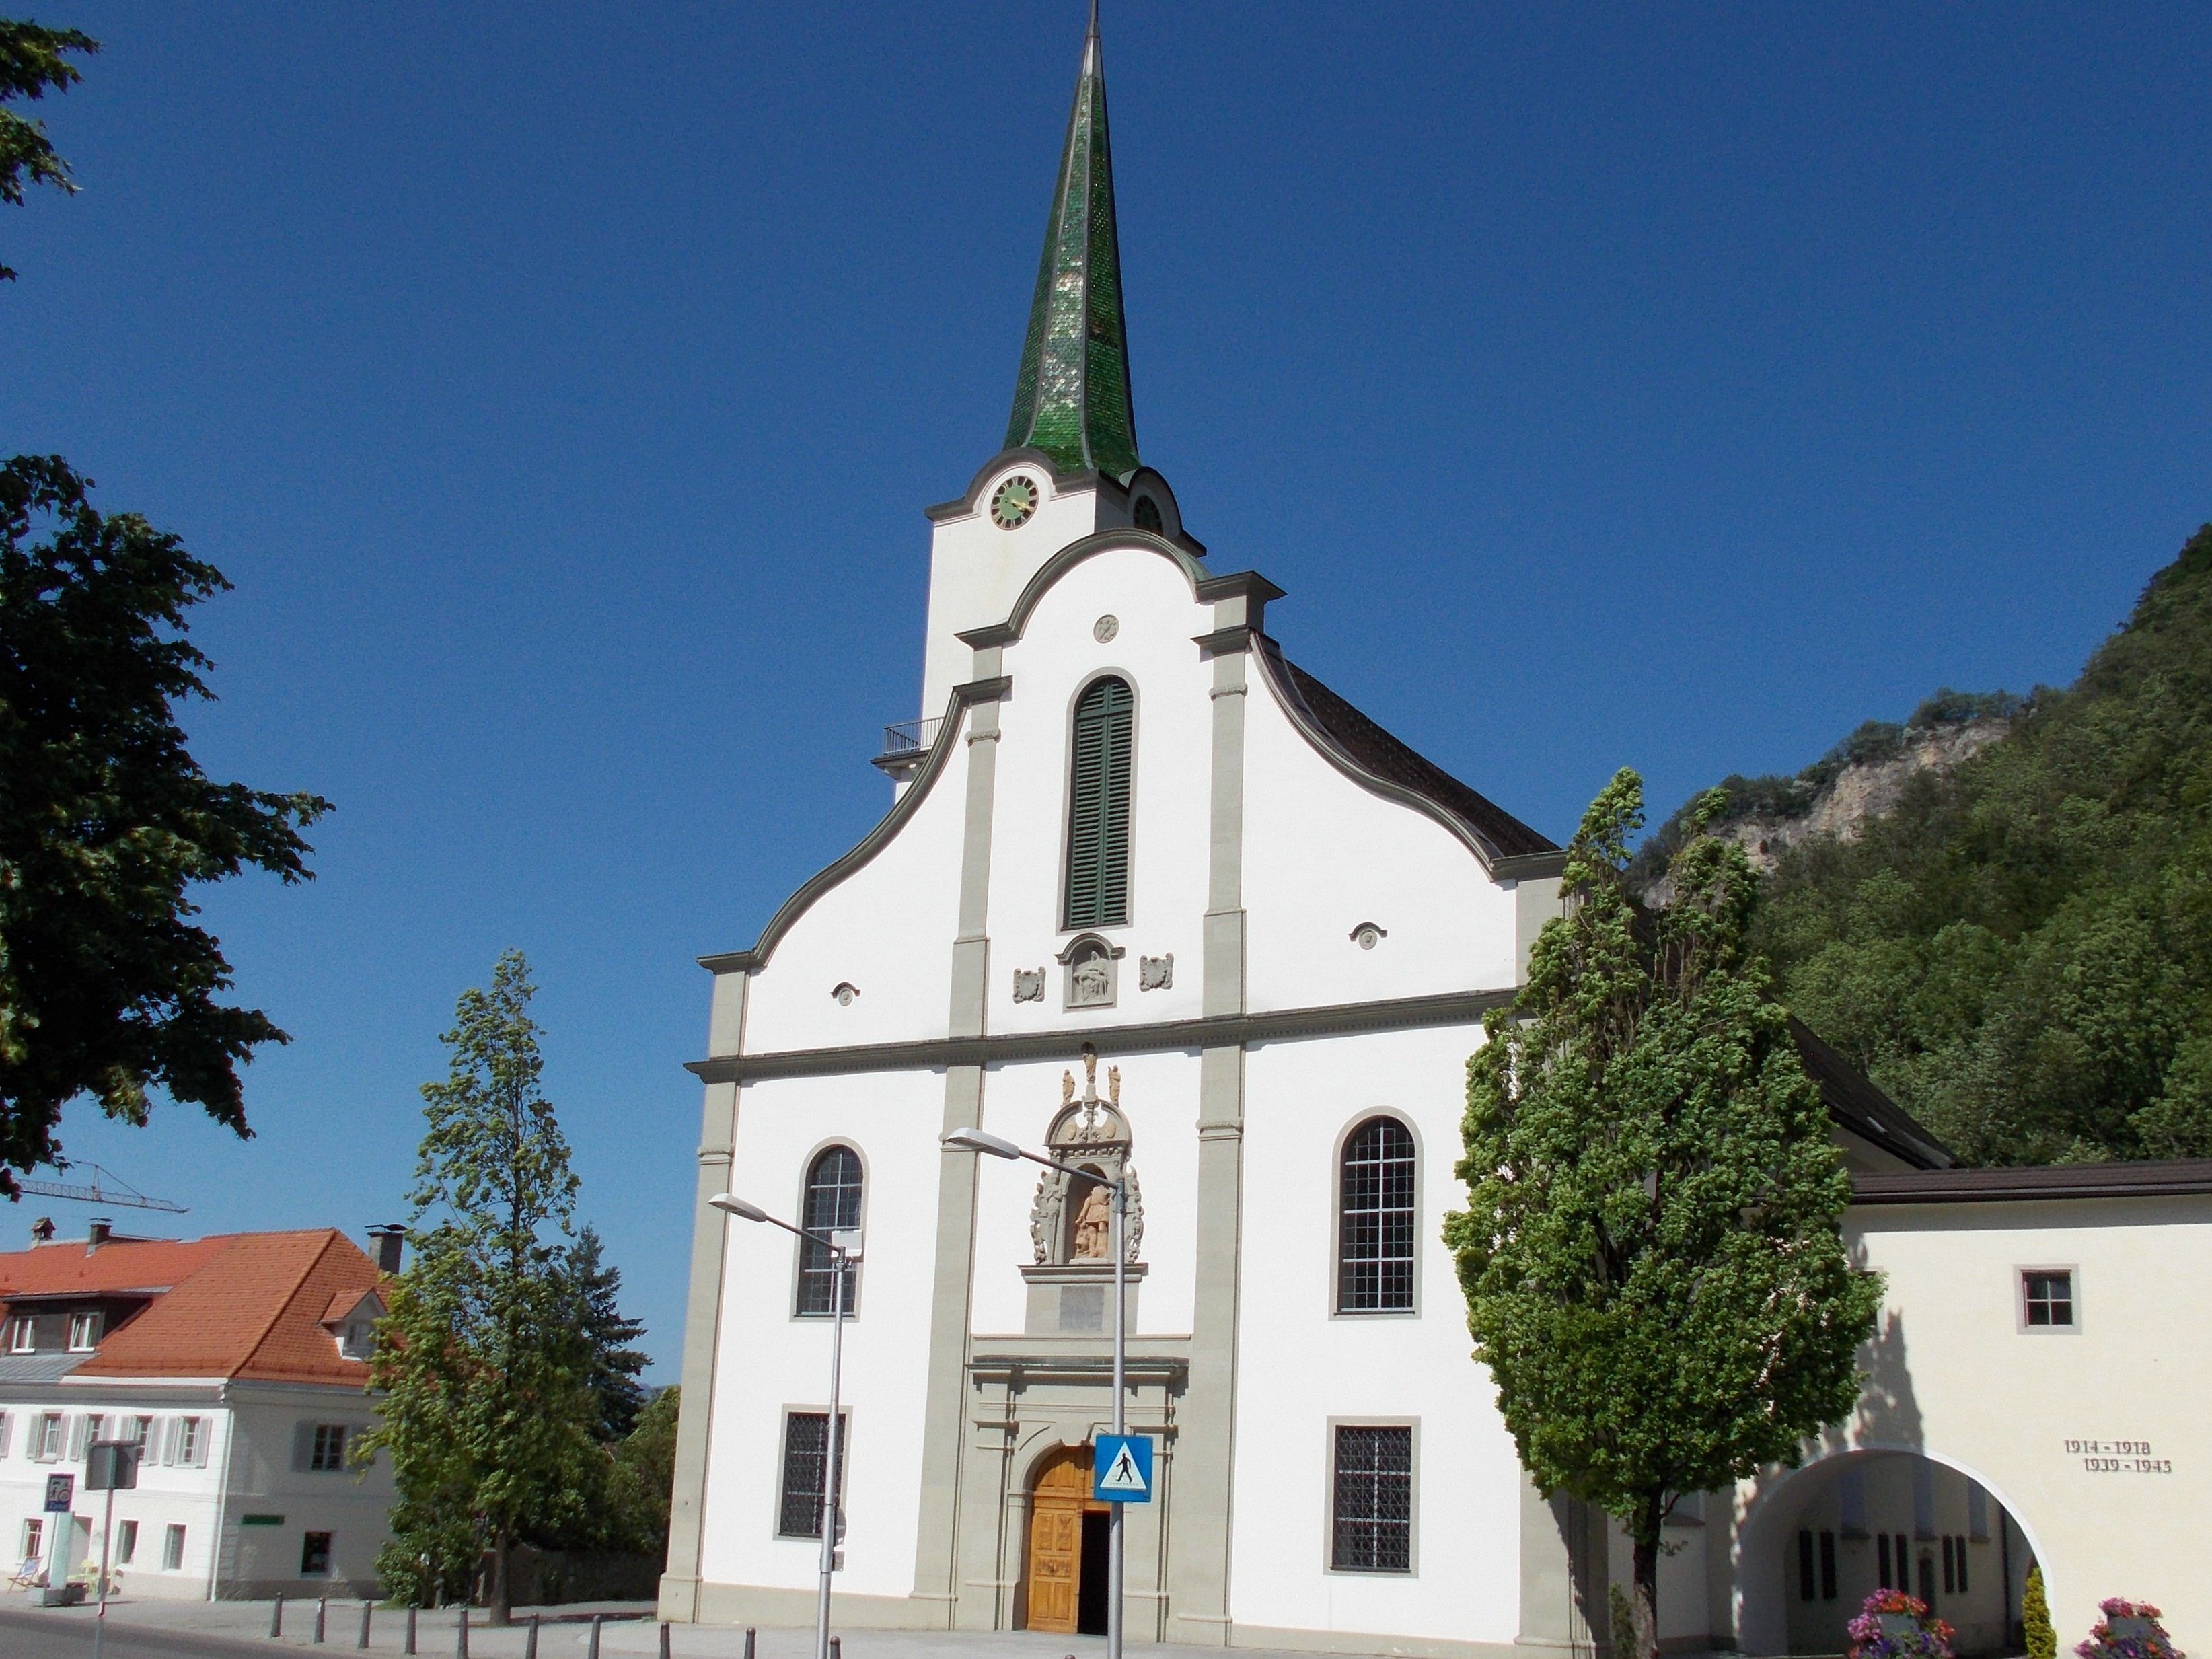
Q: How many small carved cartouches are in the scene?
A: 2